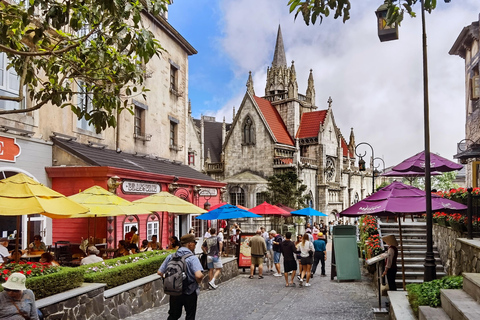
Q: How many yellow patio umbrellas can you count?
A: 3